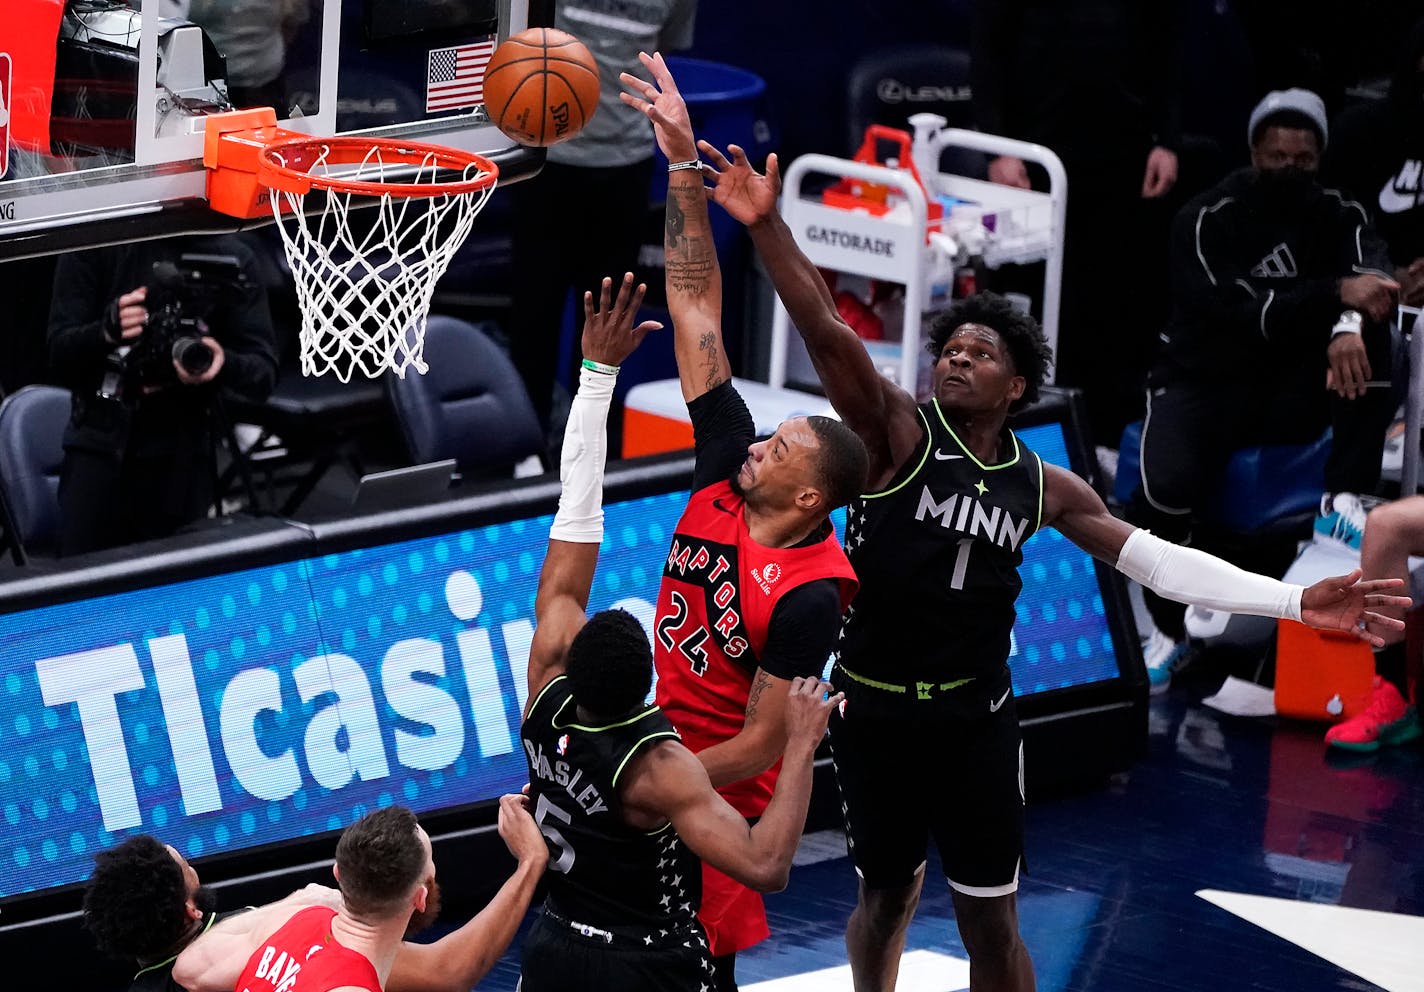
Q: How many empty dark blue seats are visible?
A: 2